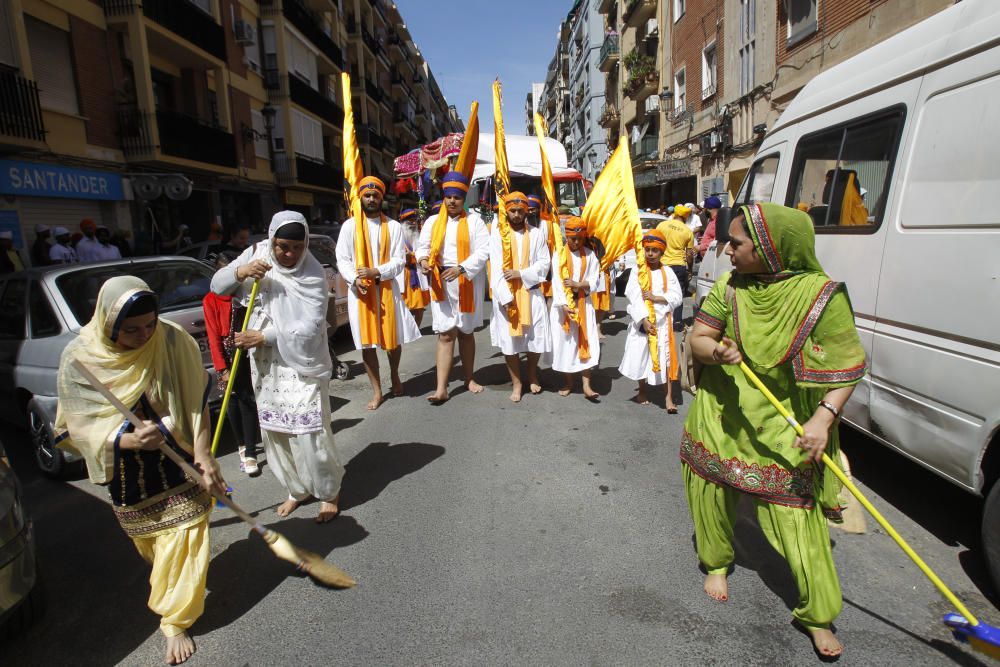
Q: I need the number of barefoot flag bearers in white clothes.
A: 5